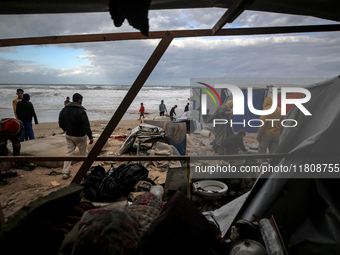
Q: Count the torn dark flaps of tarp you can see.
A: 1